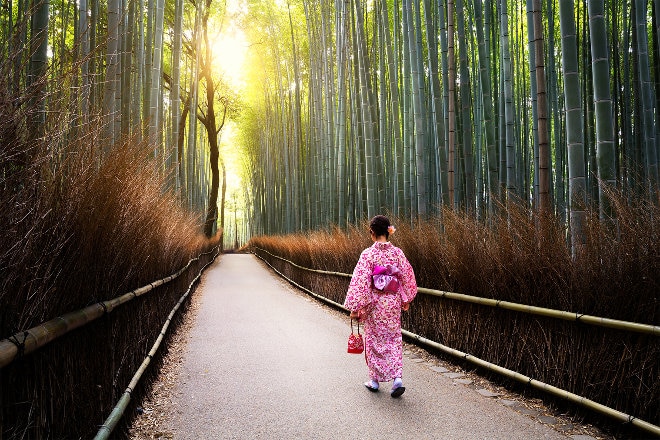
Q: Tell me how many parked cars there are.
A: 0